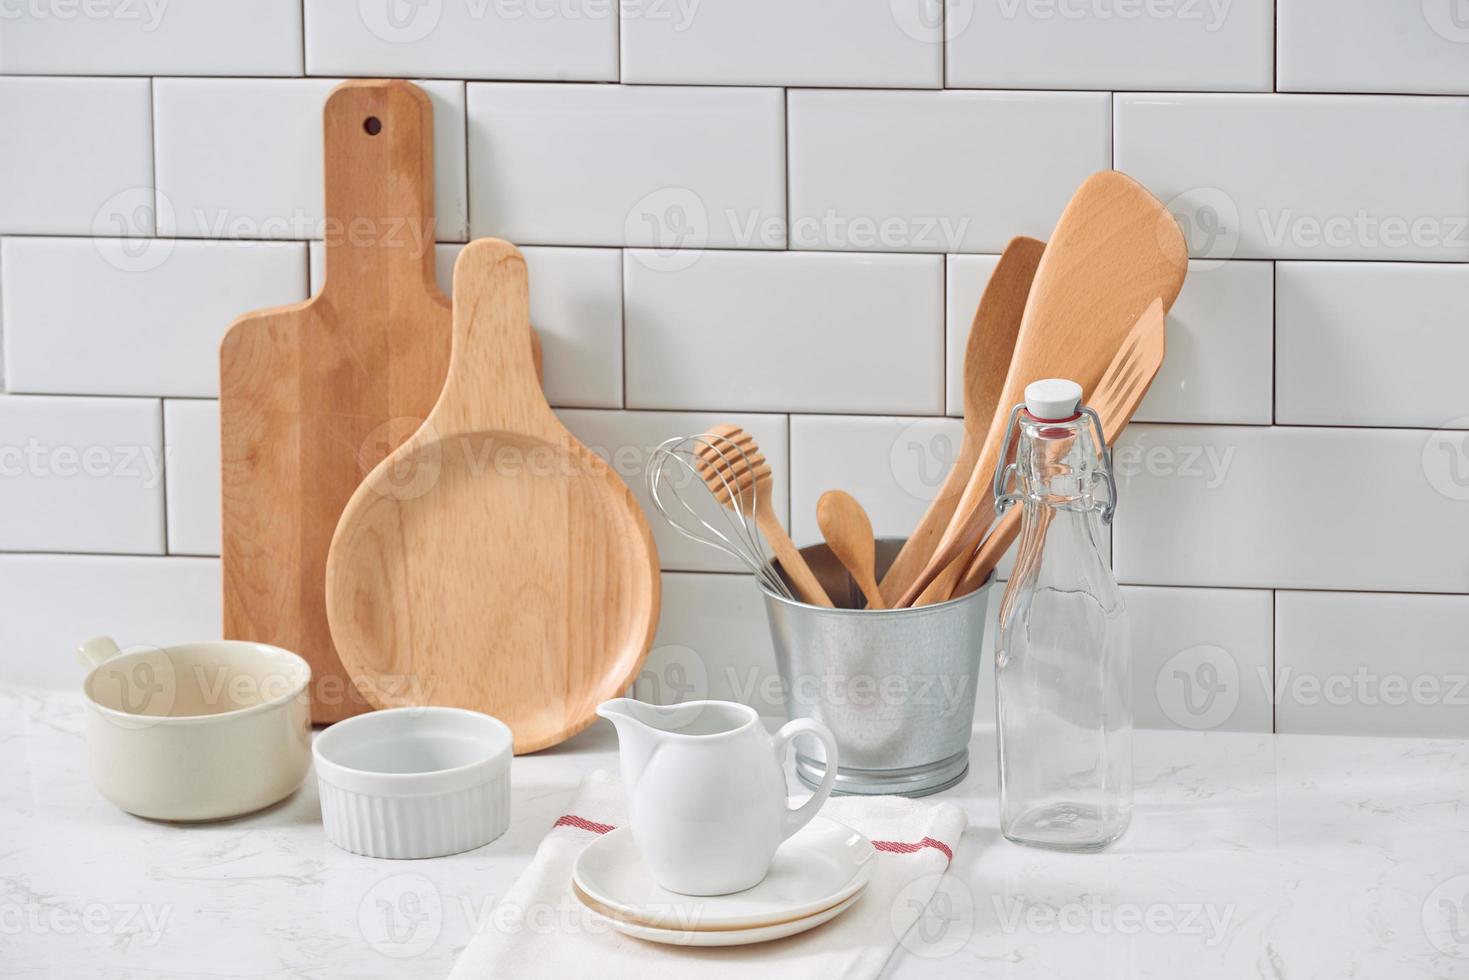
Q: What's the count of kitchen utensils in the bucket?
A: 6